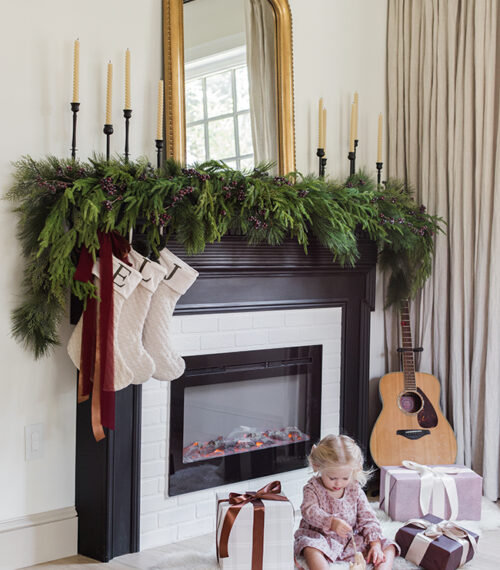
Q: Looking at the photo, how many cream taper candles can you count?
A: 9